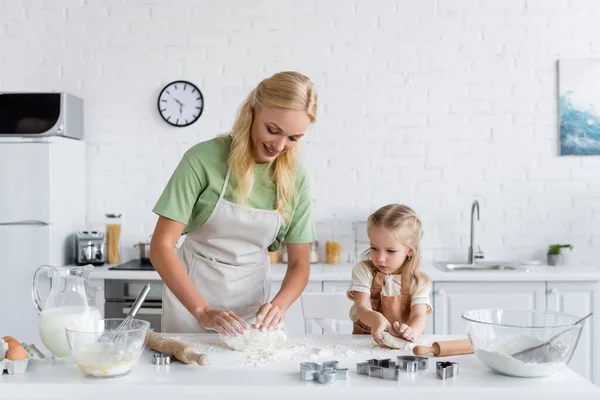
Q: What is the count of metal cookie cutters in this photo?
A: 5